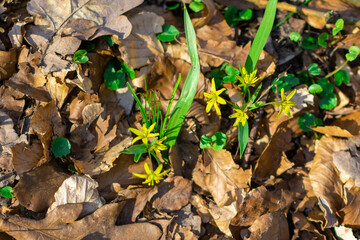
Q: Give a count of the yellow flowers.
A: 7